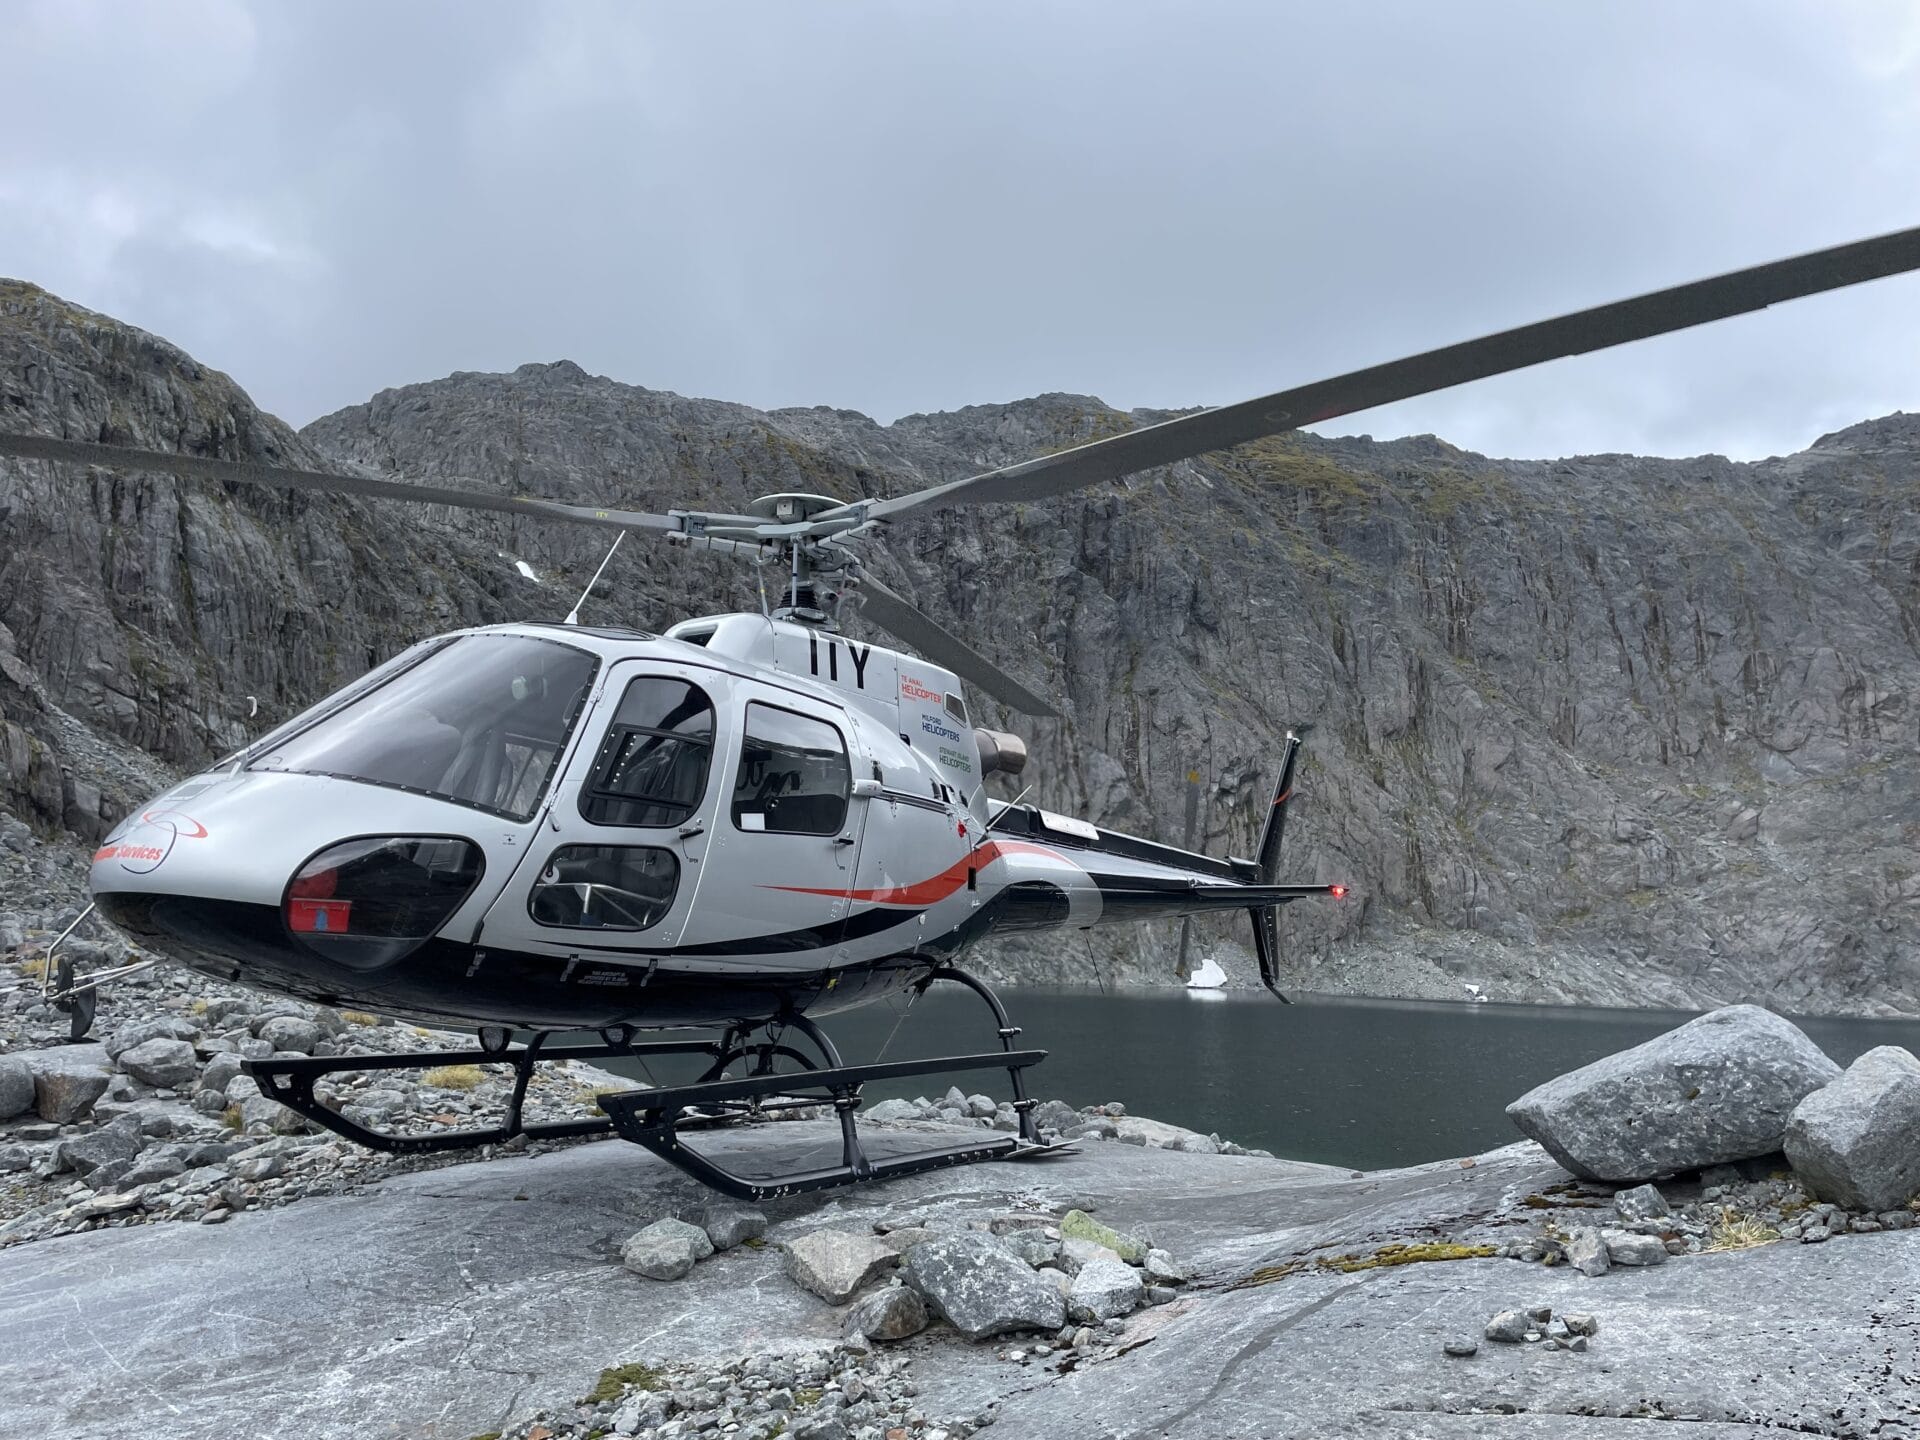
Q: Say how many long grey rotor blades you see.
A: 3